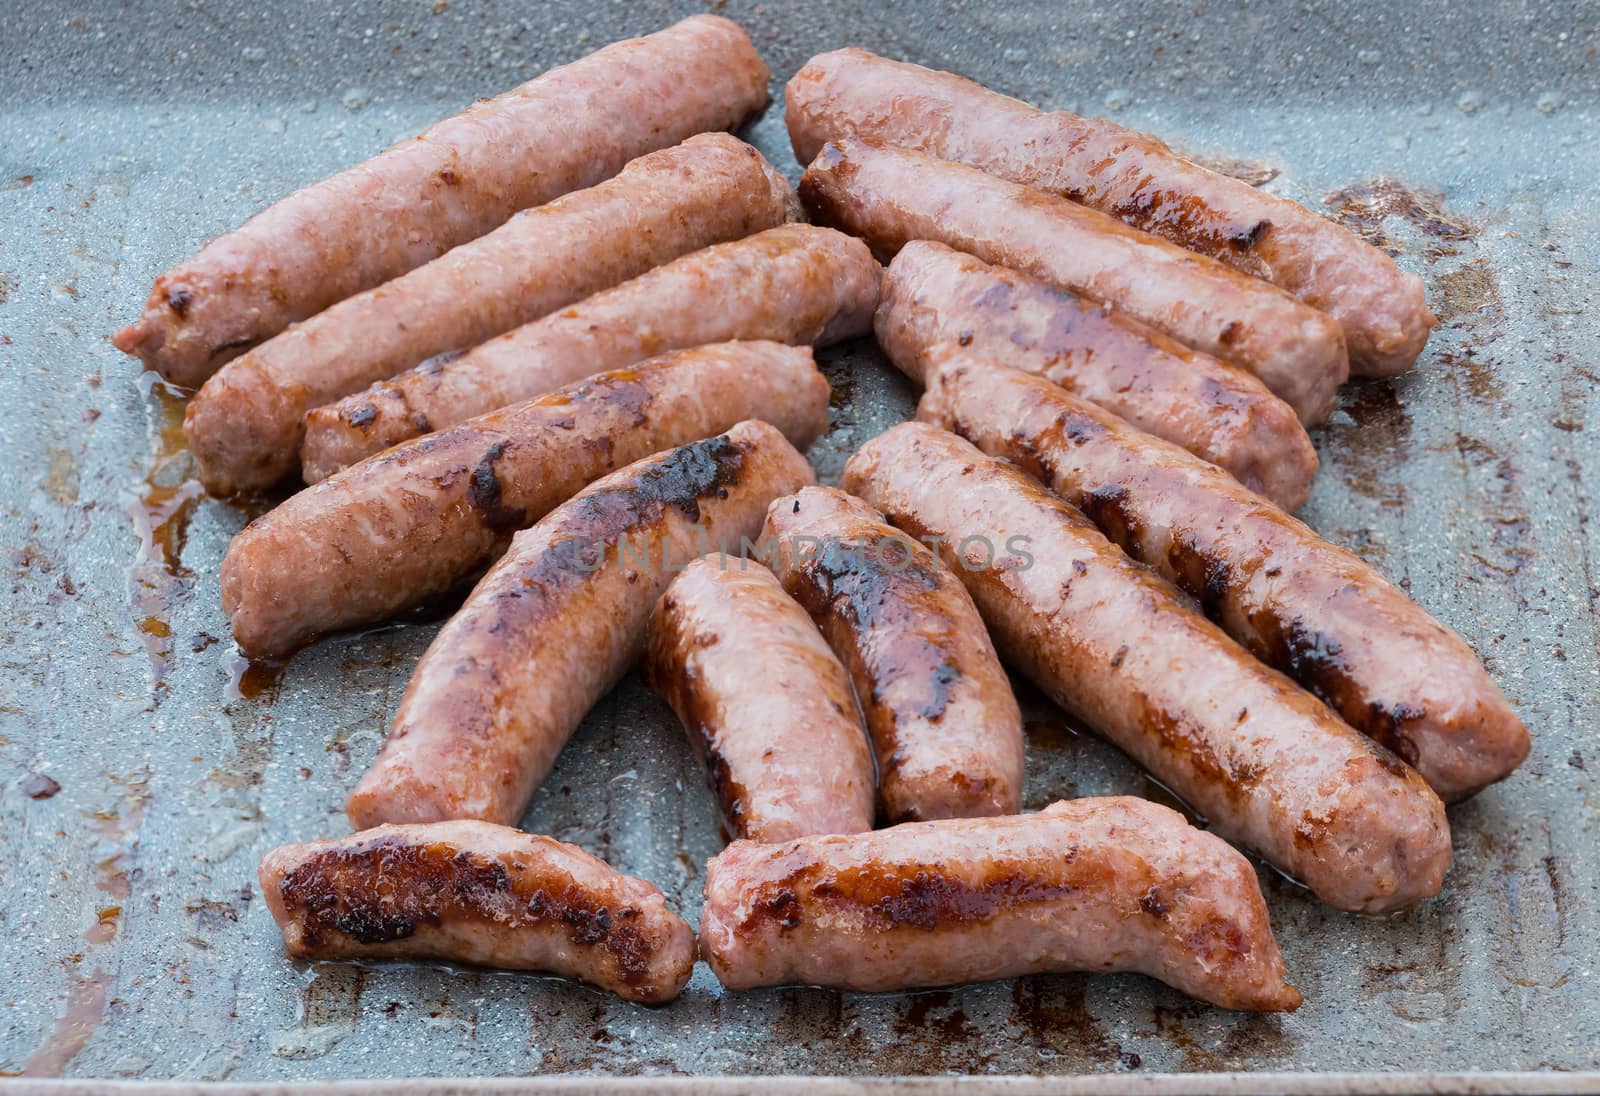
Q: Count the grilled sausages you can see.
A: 14